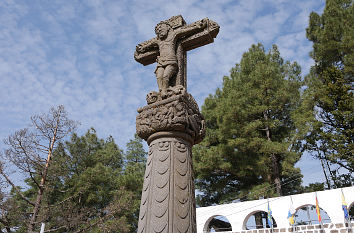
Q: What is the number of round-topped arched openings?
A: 4